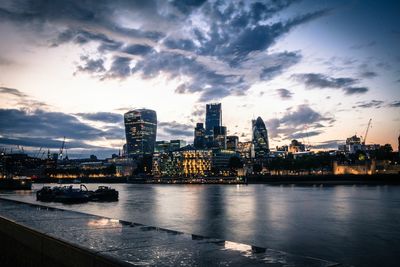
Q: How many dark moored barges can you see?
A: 2